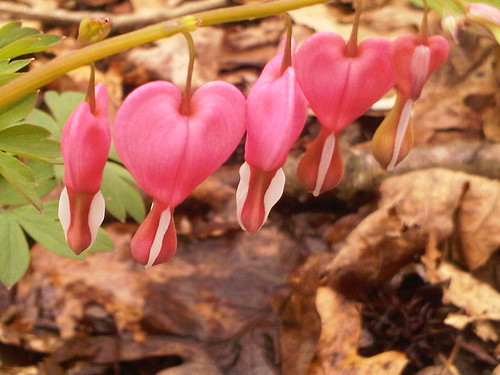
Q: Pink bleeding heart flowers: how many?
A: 5